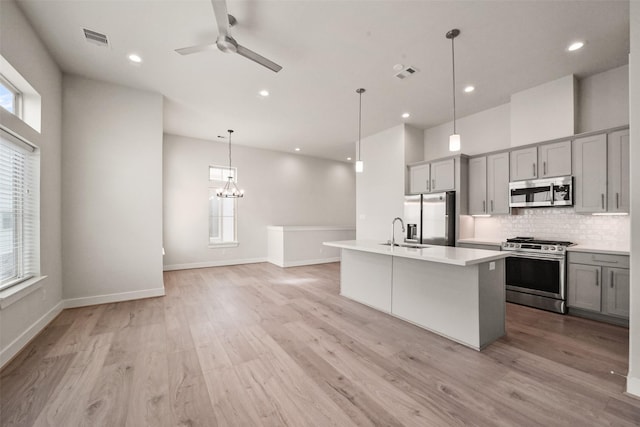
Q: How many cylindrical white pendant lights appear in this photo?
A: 2